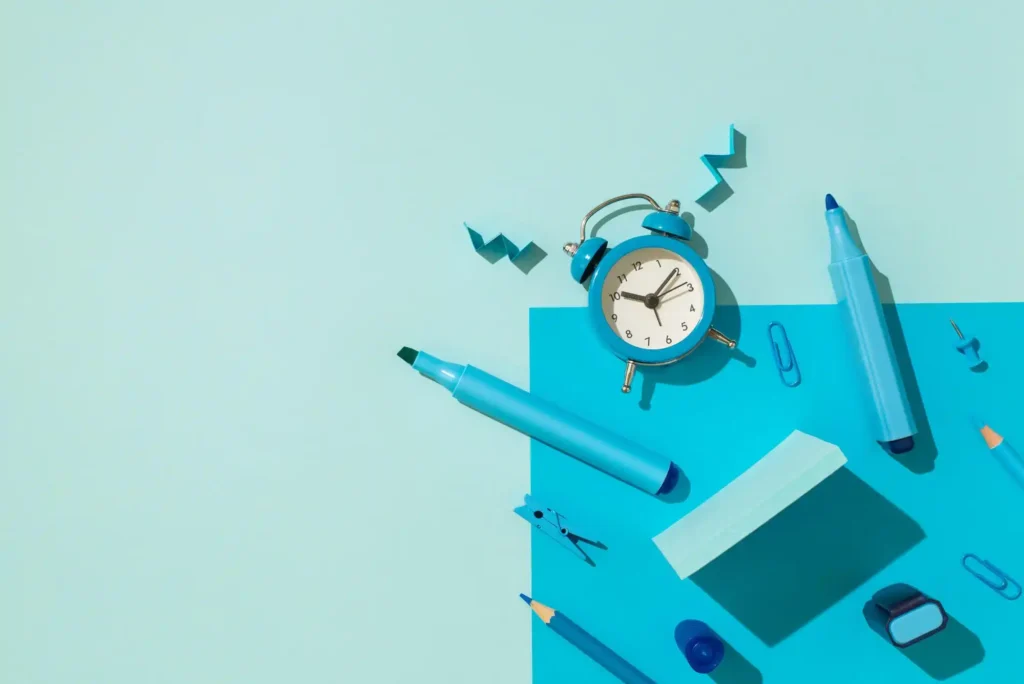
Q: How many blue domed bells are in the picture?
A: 2